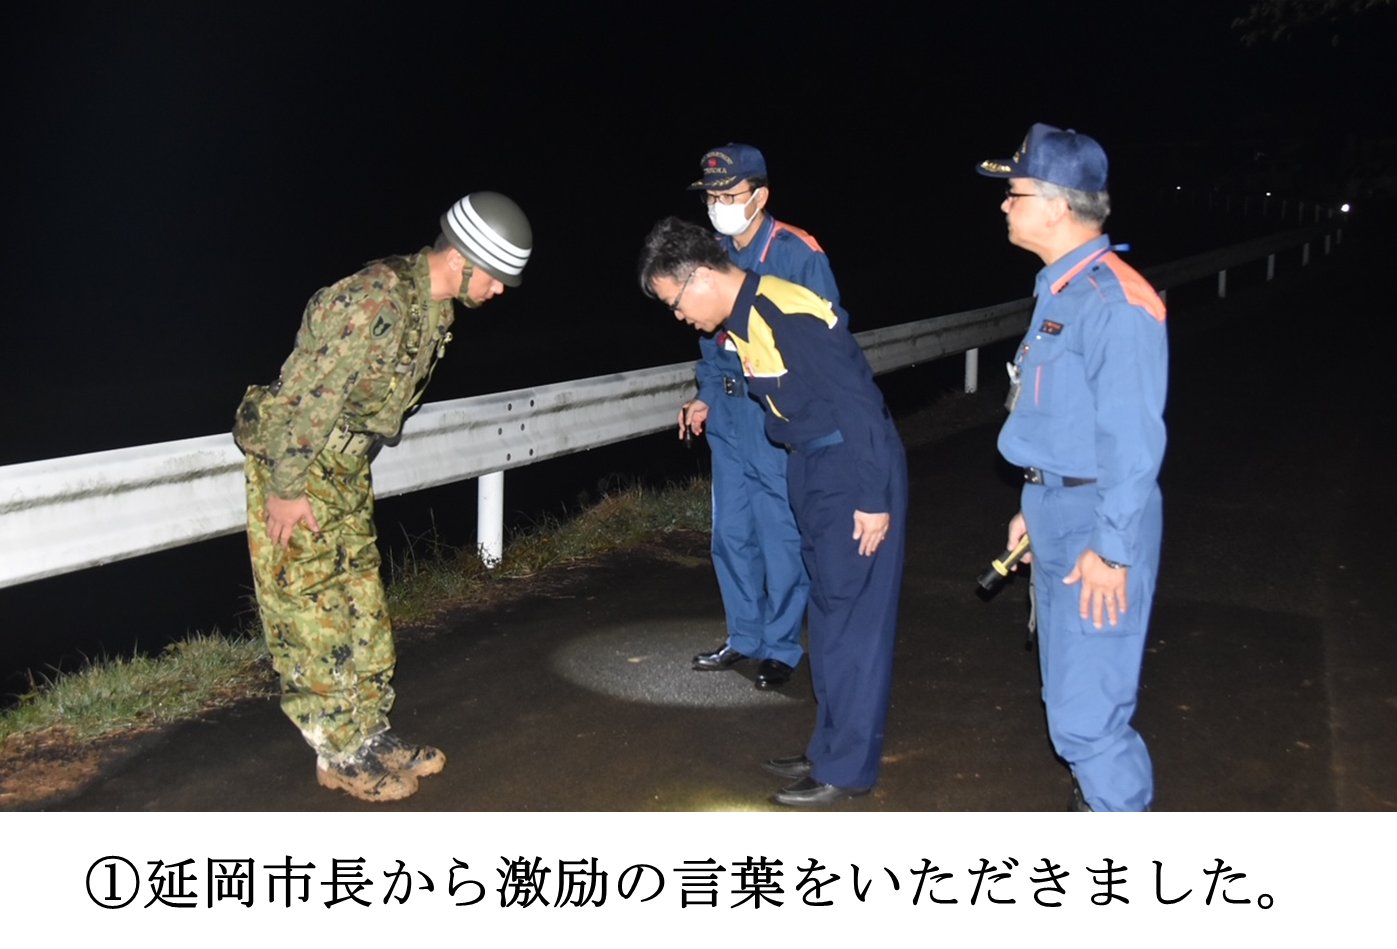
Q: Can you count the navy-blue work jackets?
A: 1